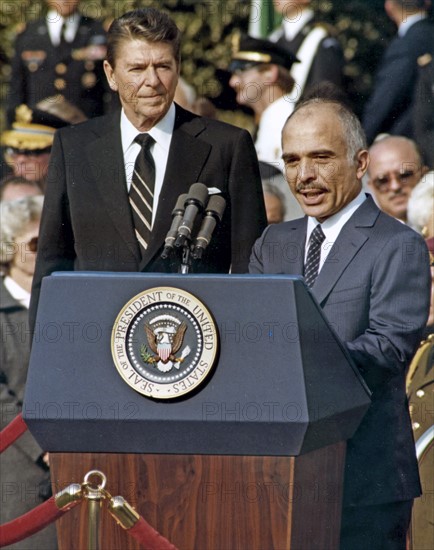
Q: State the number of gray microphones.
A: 3